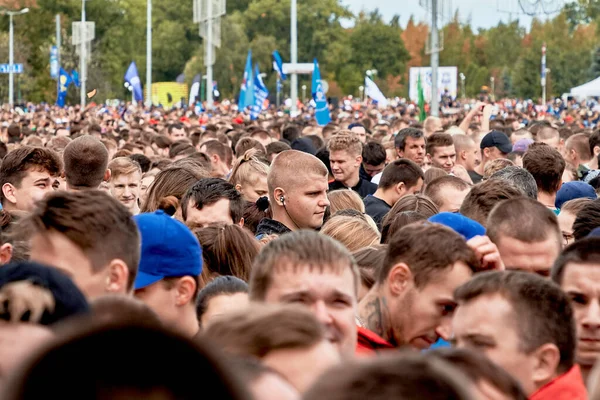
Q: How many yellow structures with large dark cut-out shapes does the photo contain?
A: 1